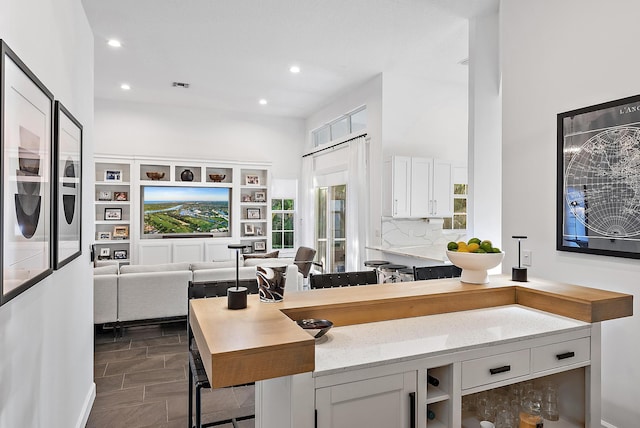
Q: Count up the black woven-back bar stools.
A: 3